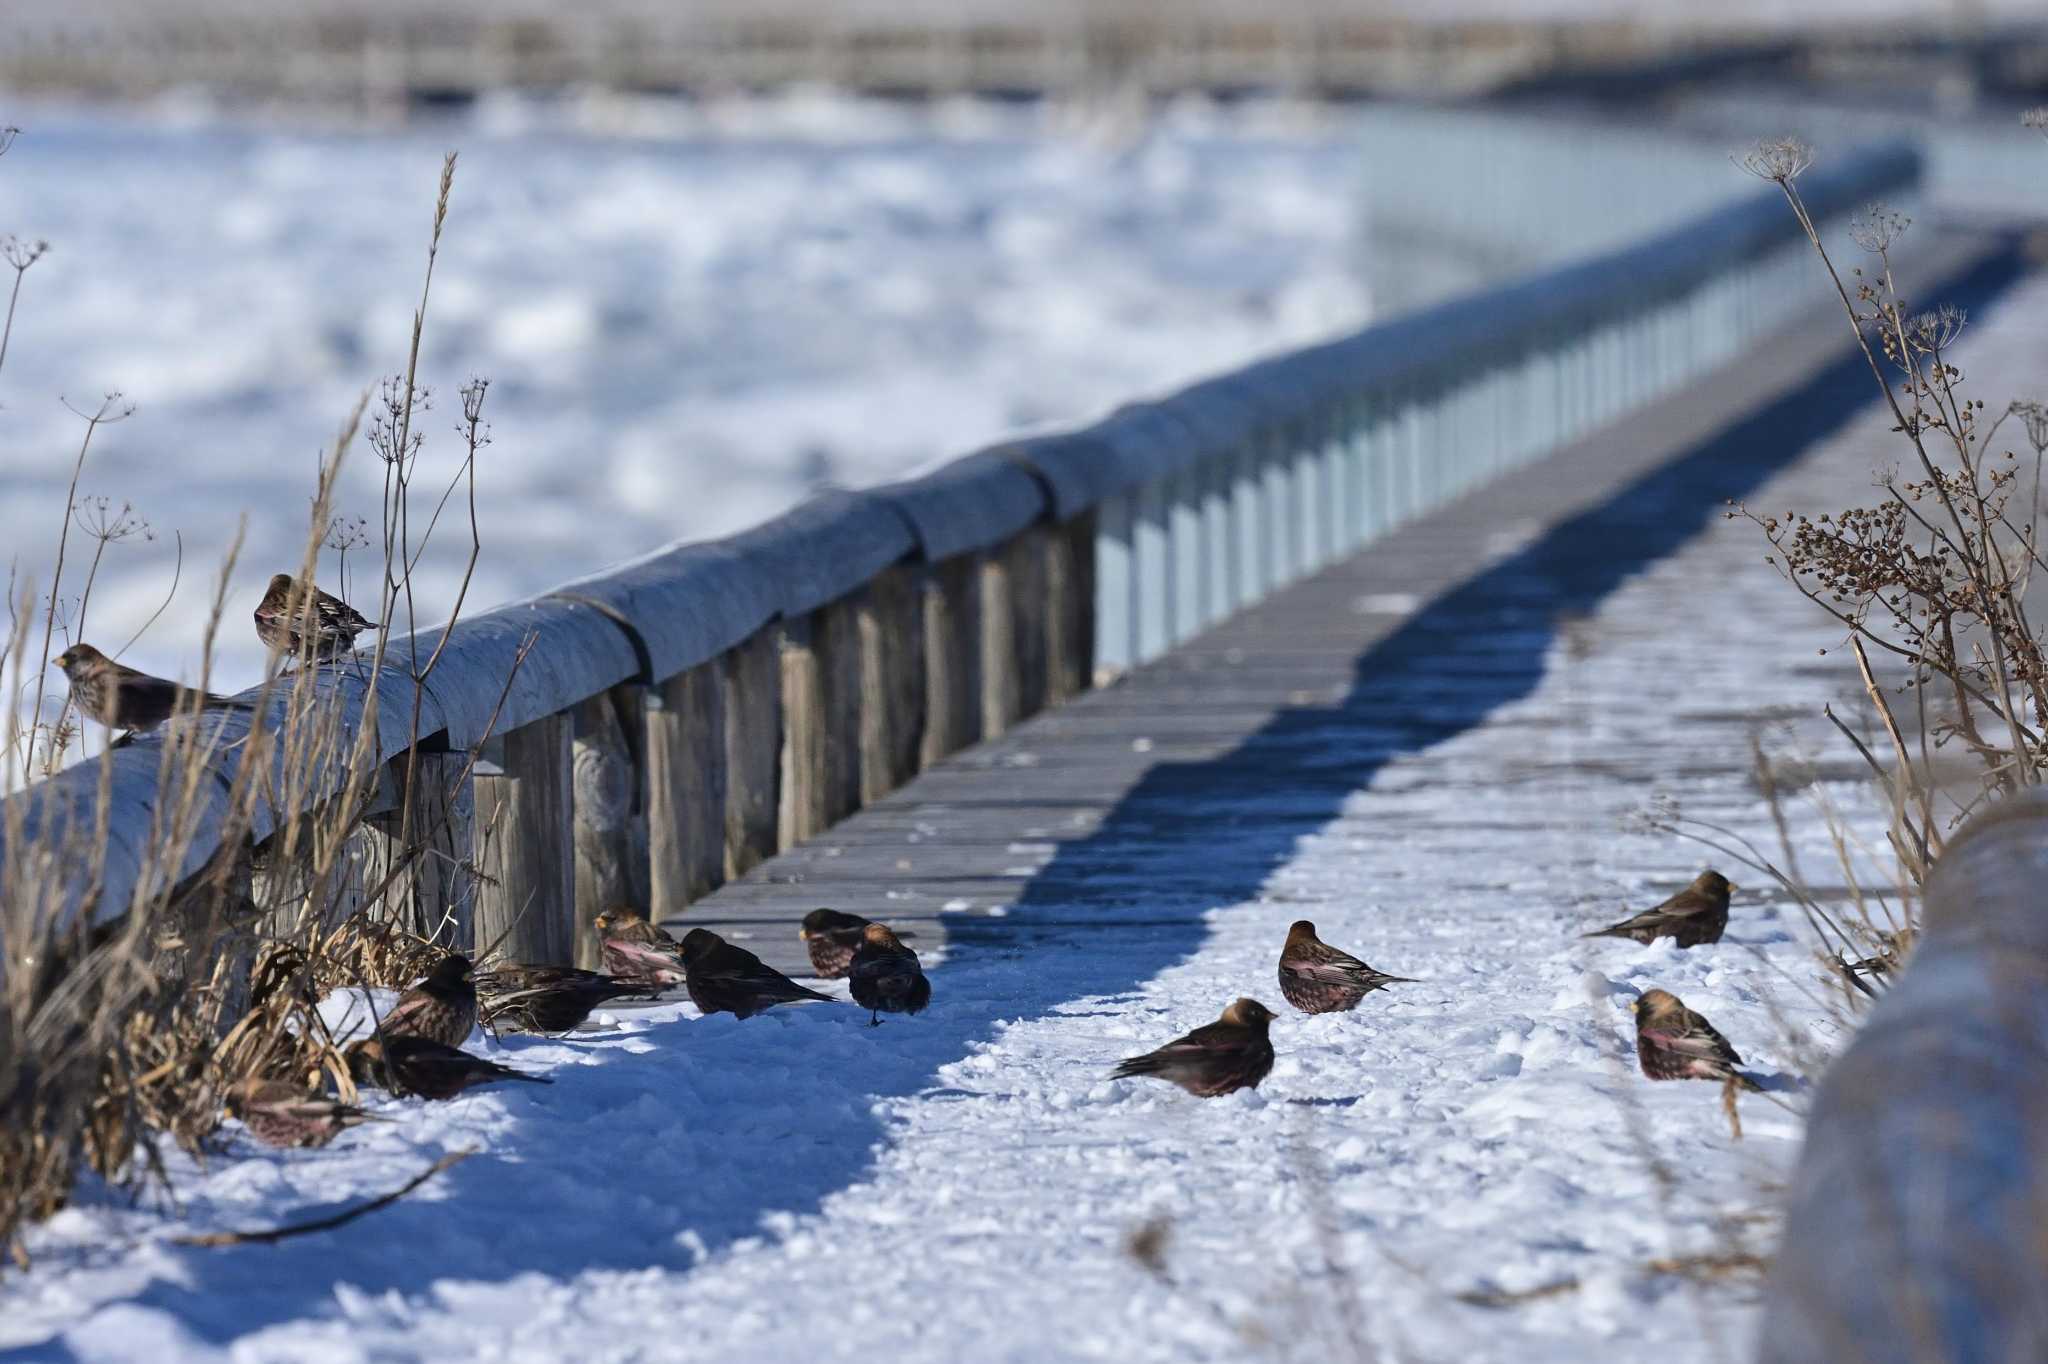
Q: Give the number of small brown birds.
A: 14